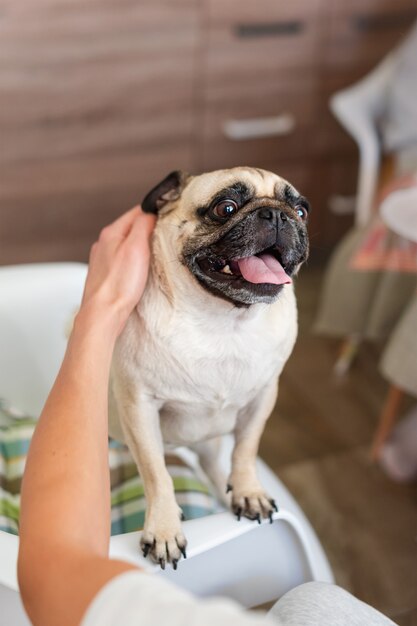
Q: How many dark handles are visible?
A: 2